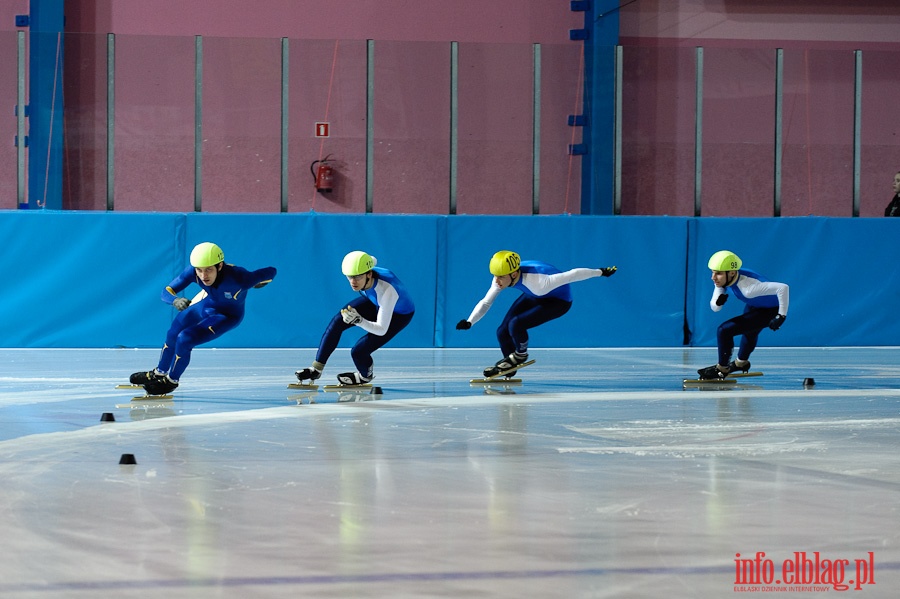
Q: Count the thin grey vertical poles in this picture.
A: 11